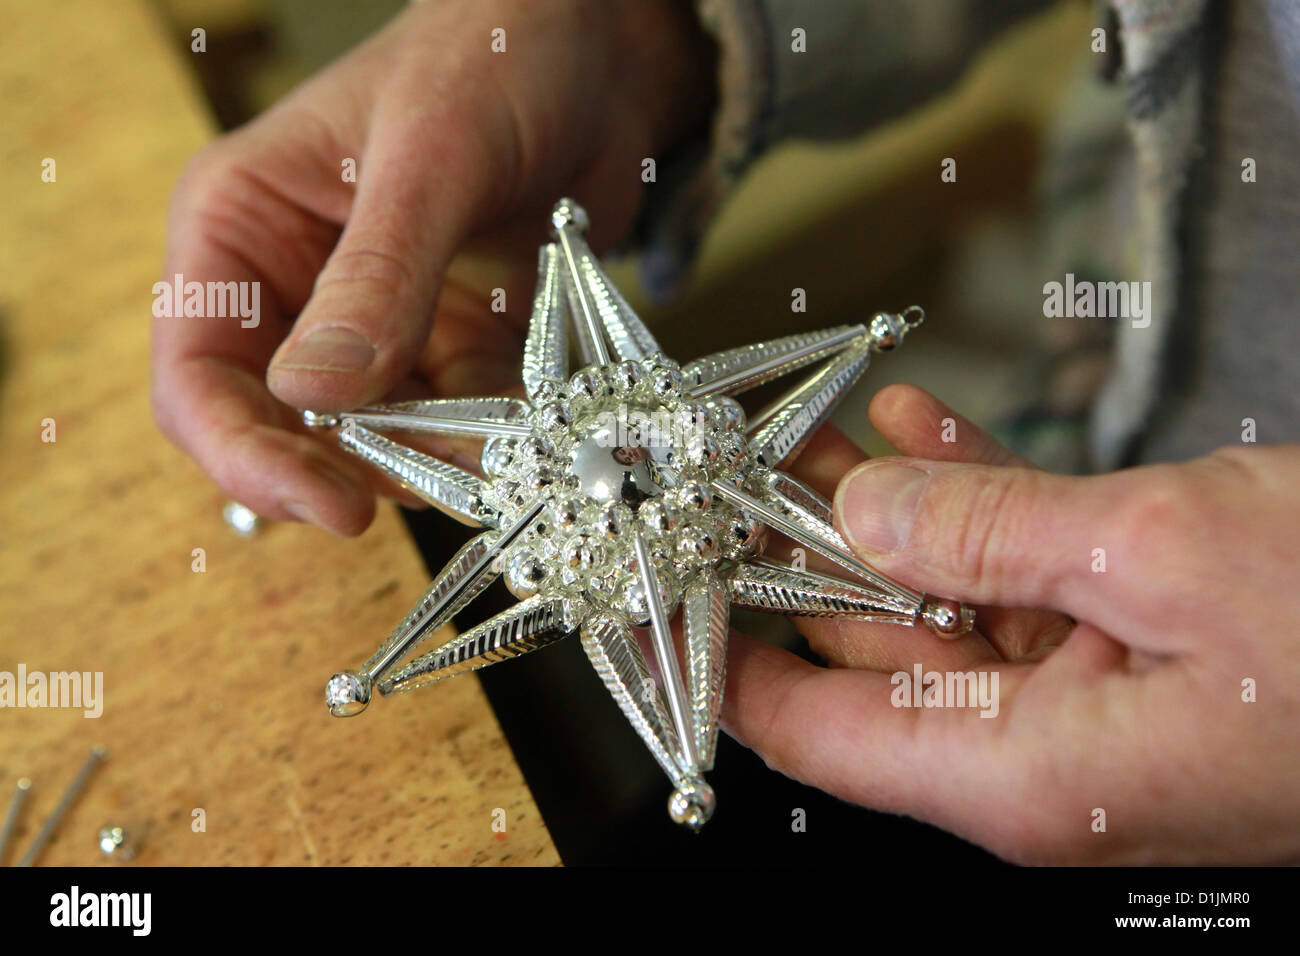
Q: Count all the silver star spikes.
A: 6